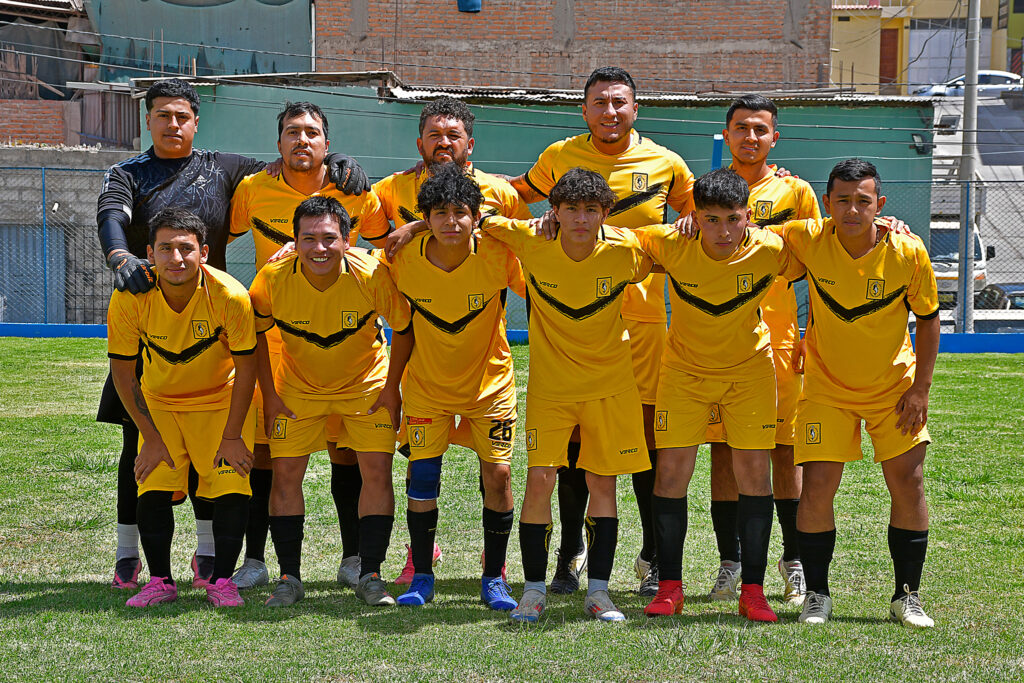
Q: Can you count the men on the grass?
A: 11